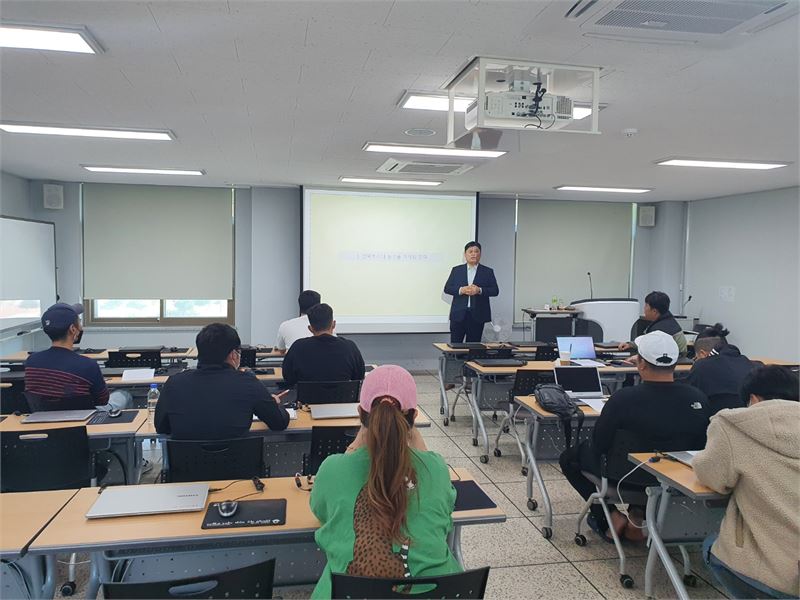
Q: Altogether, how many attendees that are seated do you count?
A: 9